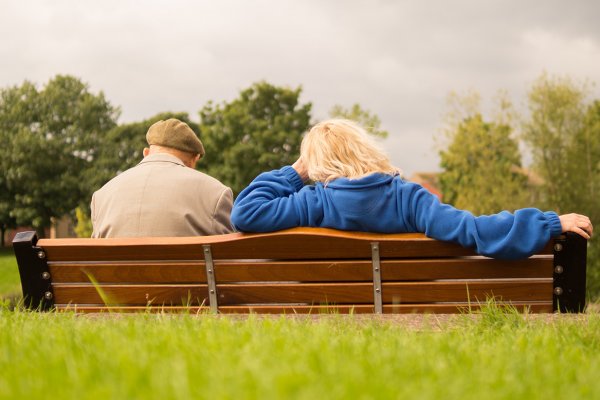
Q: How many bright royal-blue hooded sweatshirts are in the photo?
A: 1